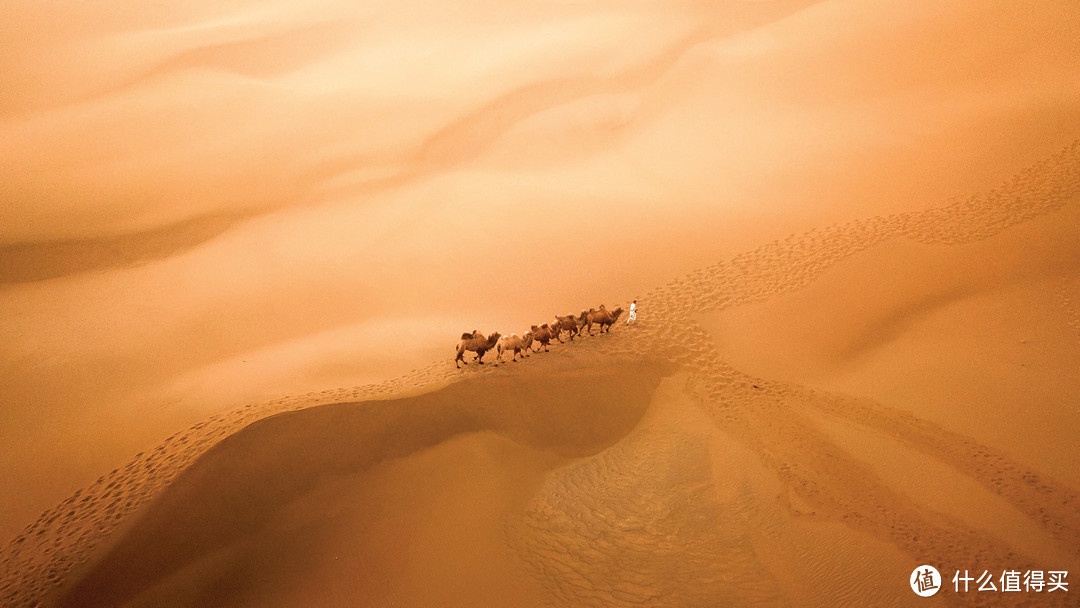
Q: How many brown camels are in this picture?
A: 4